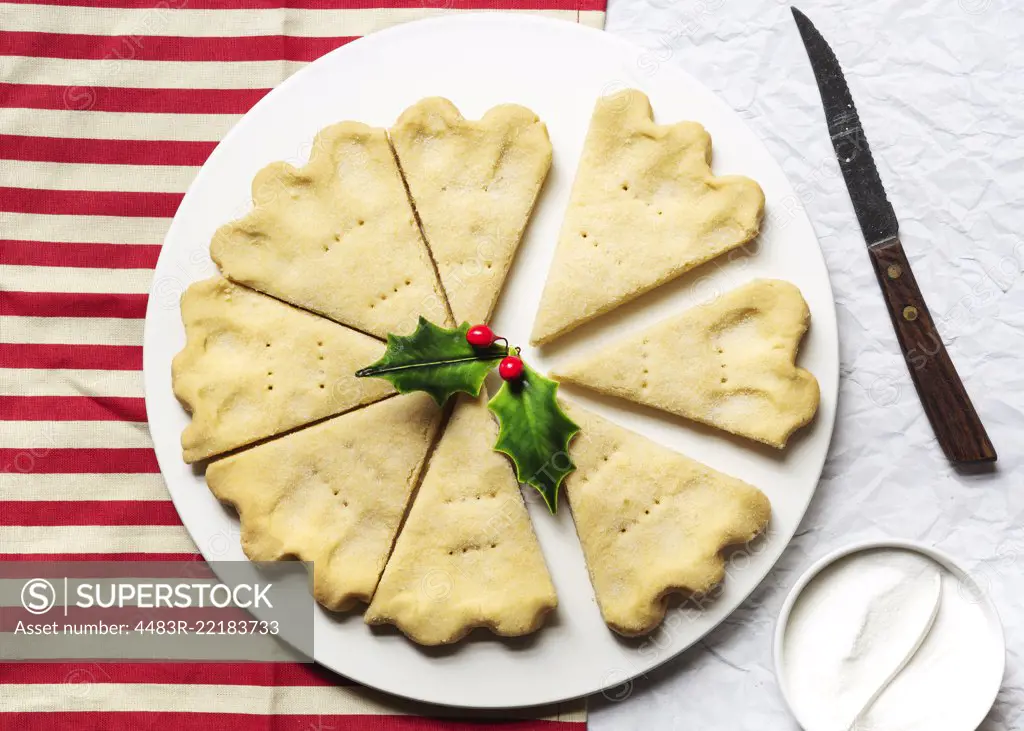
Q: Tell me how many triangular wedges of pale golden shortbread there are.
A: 8